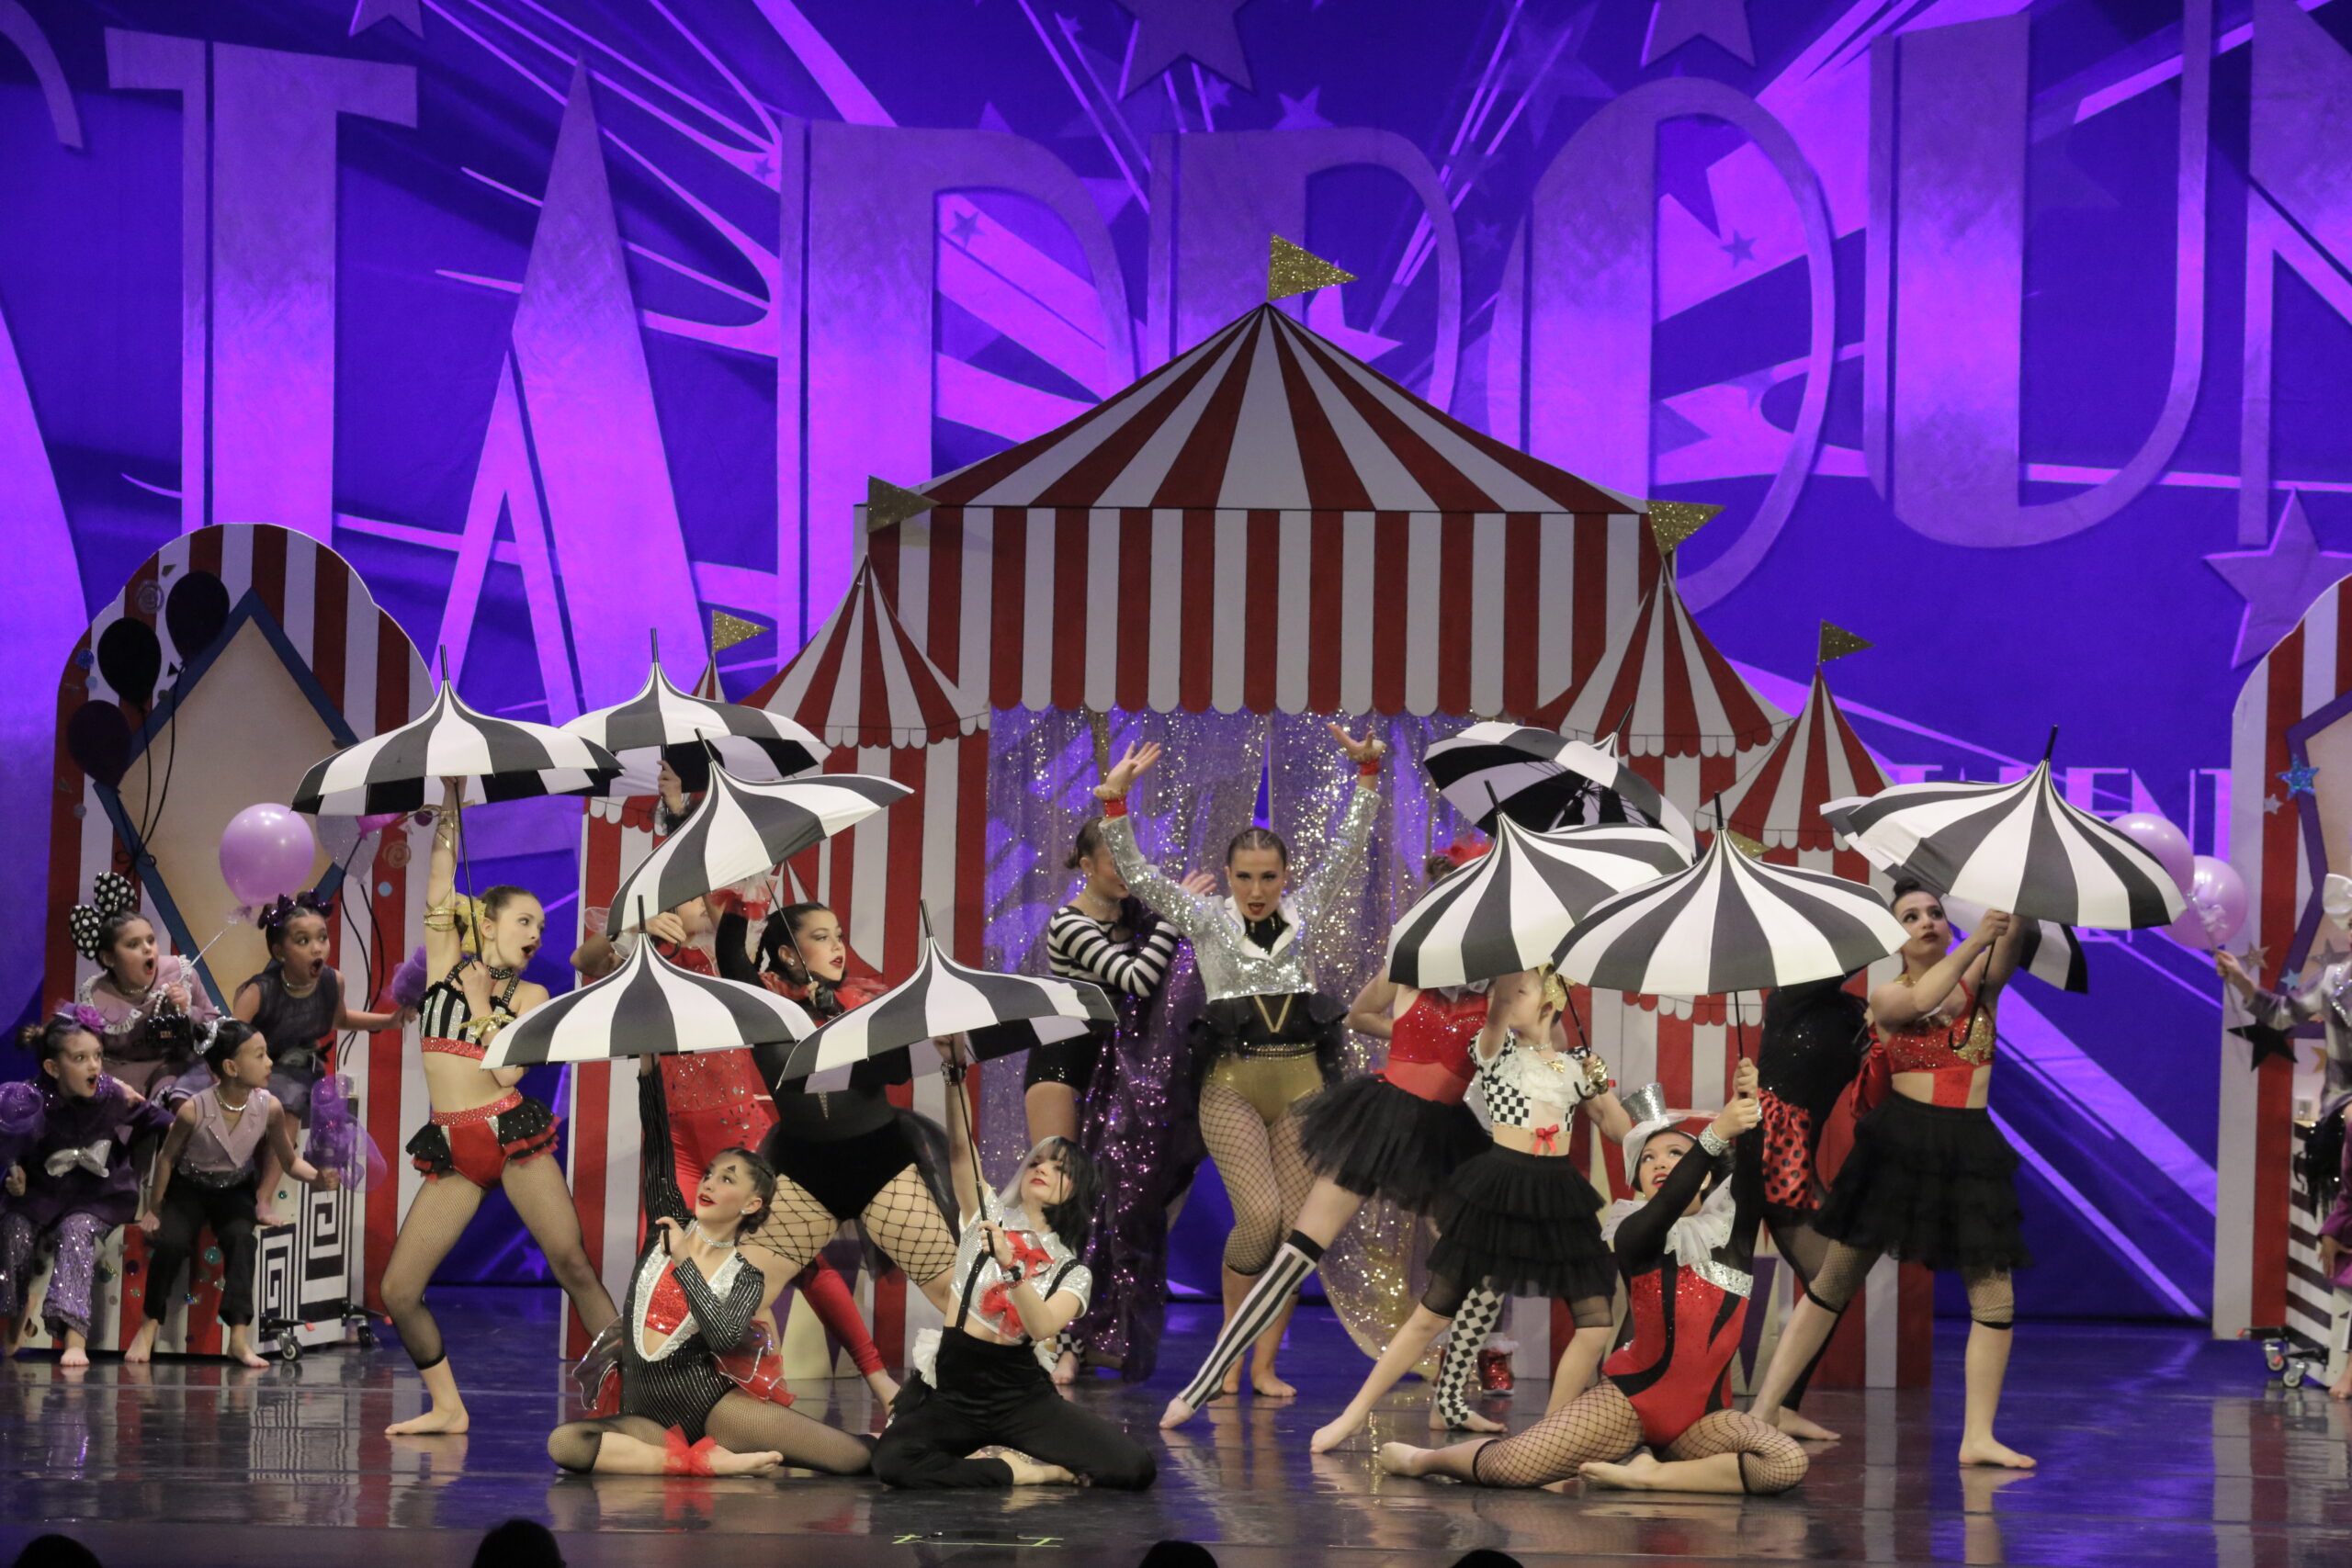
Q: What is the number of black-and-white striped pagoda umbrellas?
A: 10